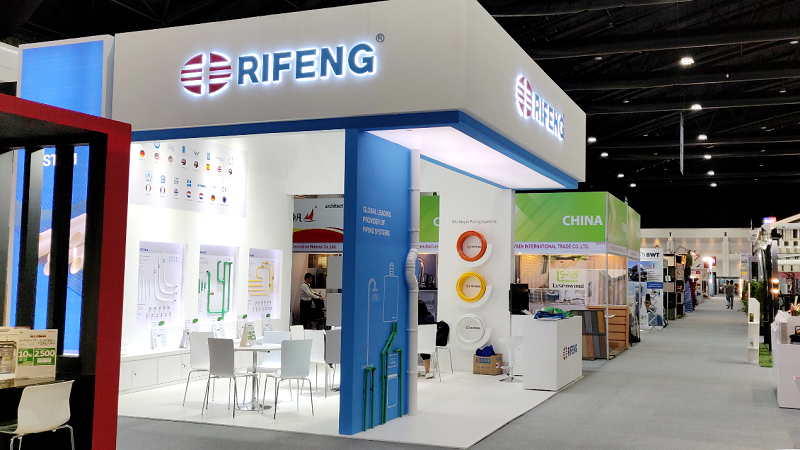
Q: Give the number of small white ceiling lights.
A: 10